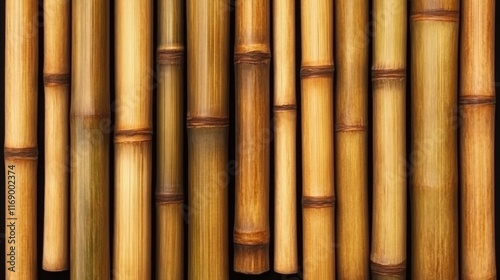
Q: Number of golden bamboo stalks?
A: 13